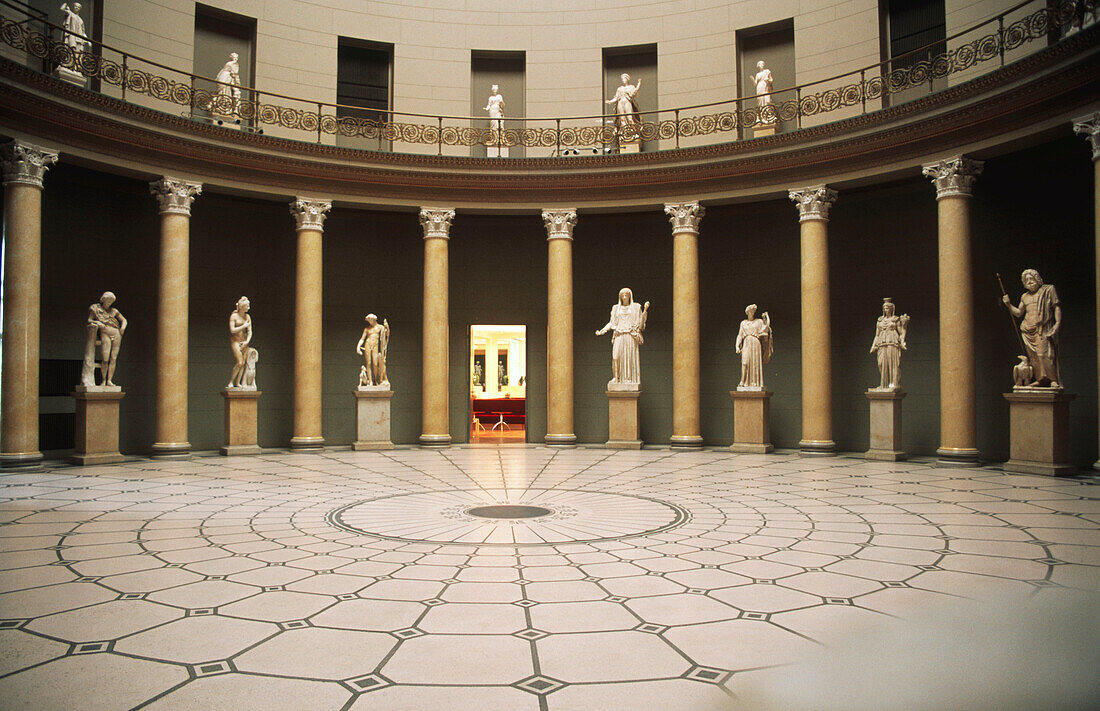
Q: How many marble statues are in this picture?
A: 12